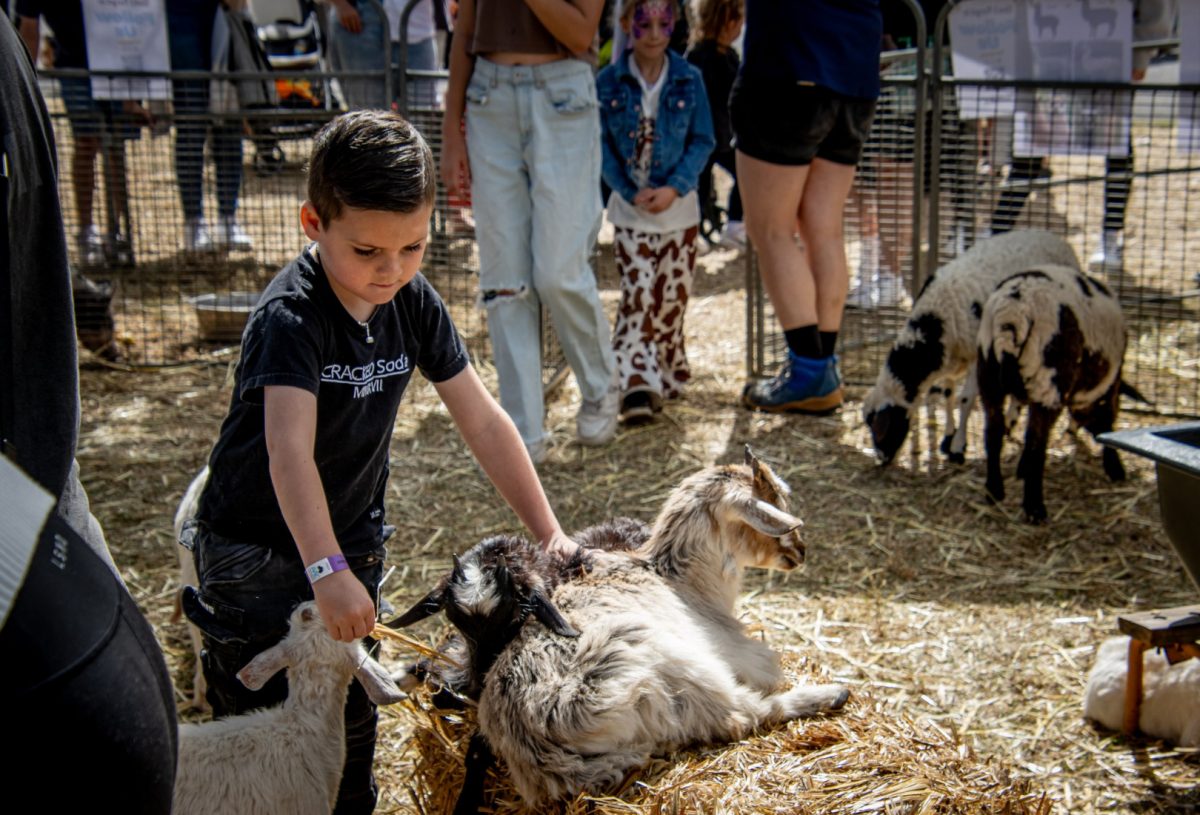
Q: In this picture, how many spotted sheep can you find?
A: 2